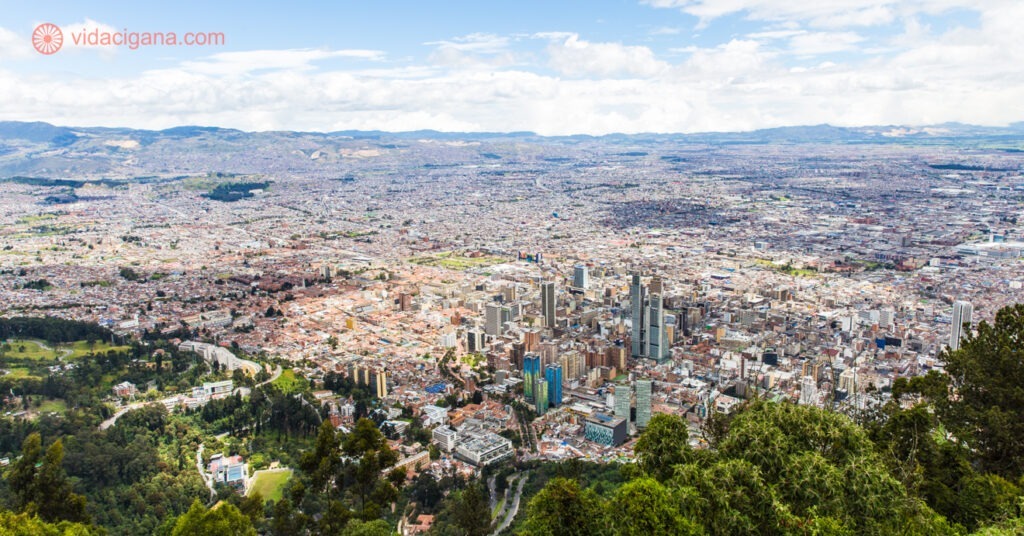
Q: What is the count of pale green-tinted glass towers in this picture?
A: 2